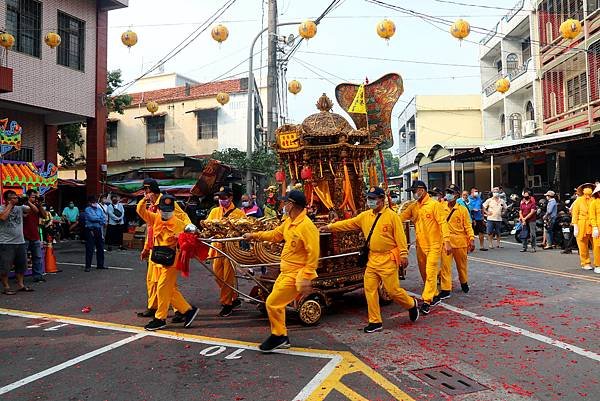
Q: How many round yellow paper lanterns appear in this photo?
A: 12